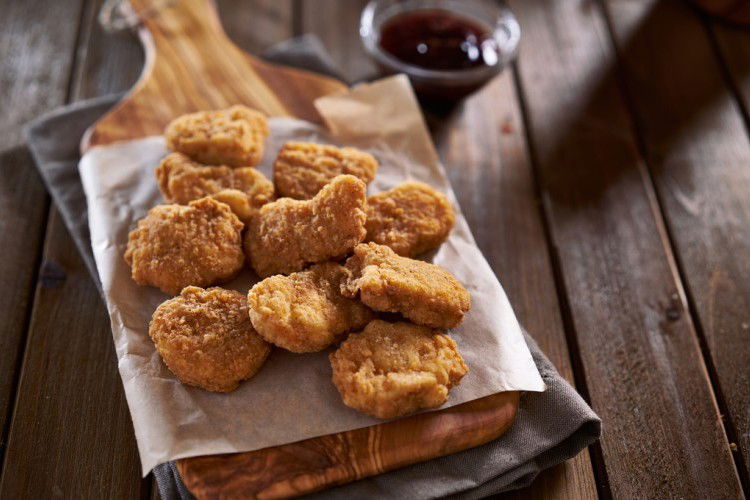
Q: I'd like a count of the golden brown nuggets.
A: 10